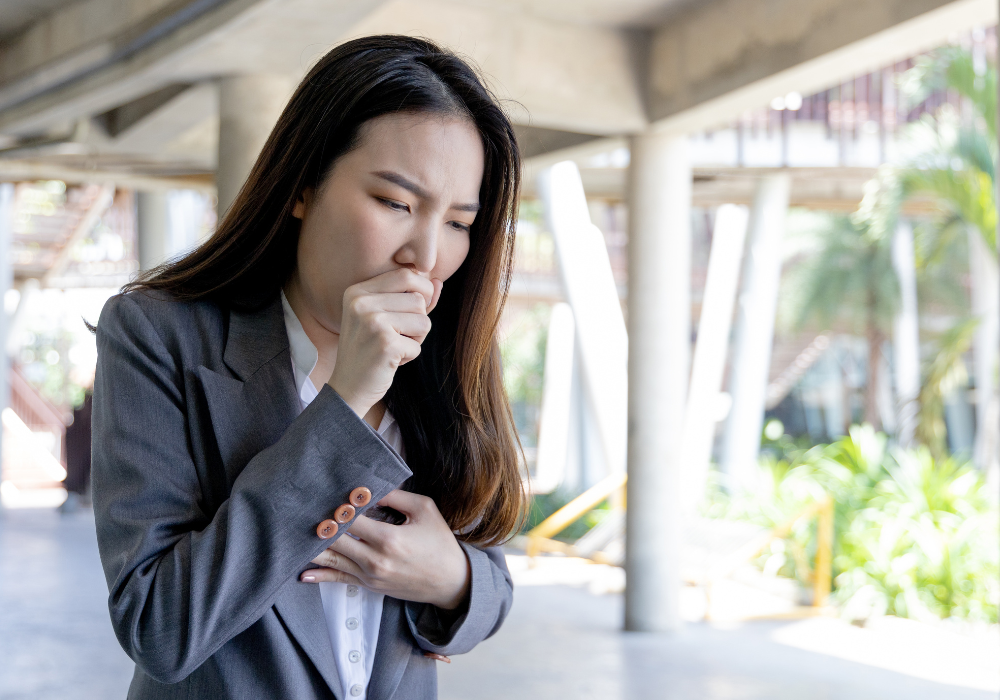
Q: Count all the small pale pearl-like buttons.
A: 4